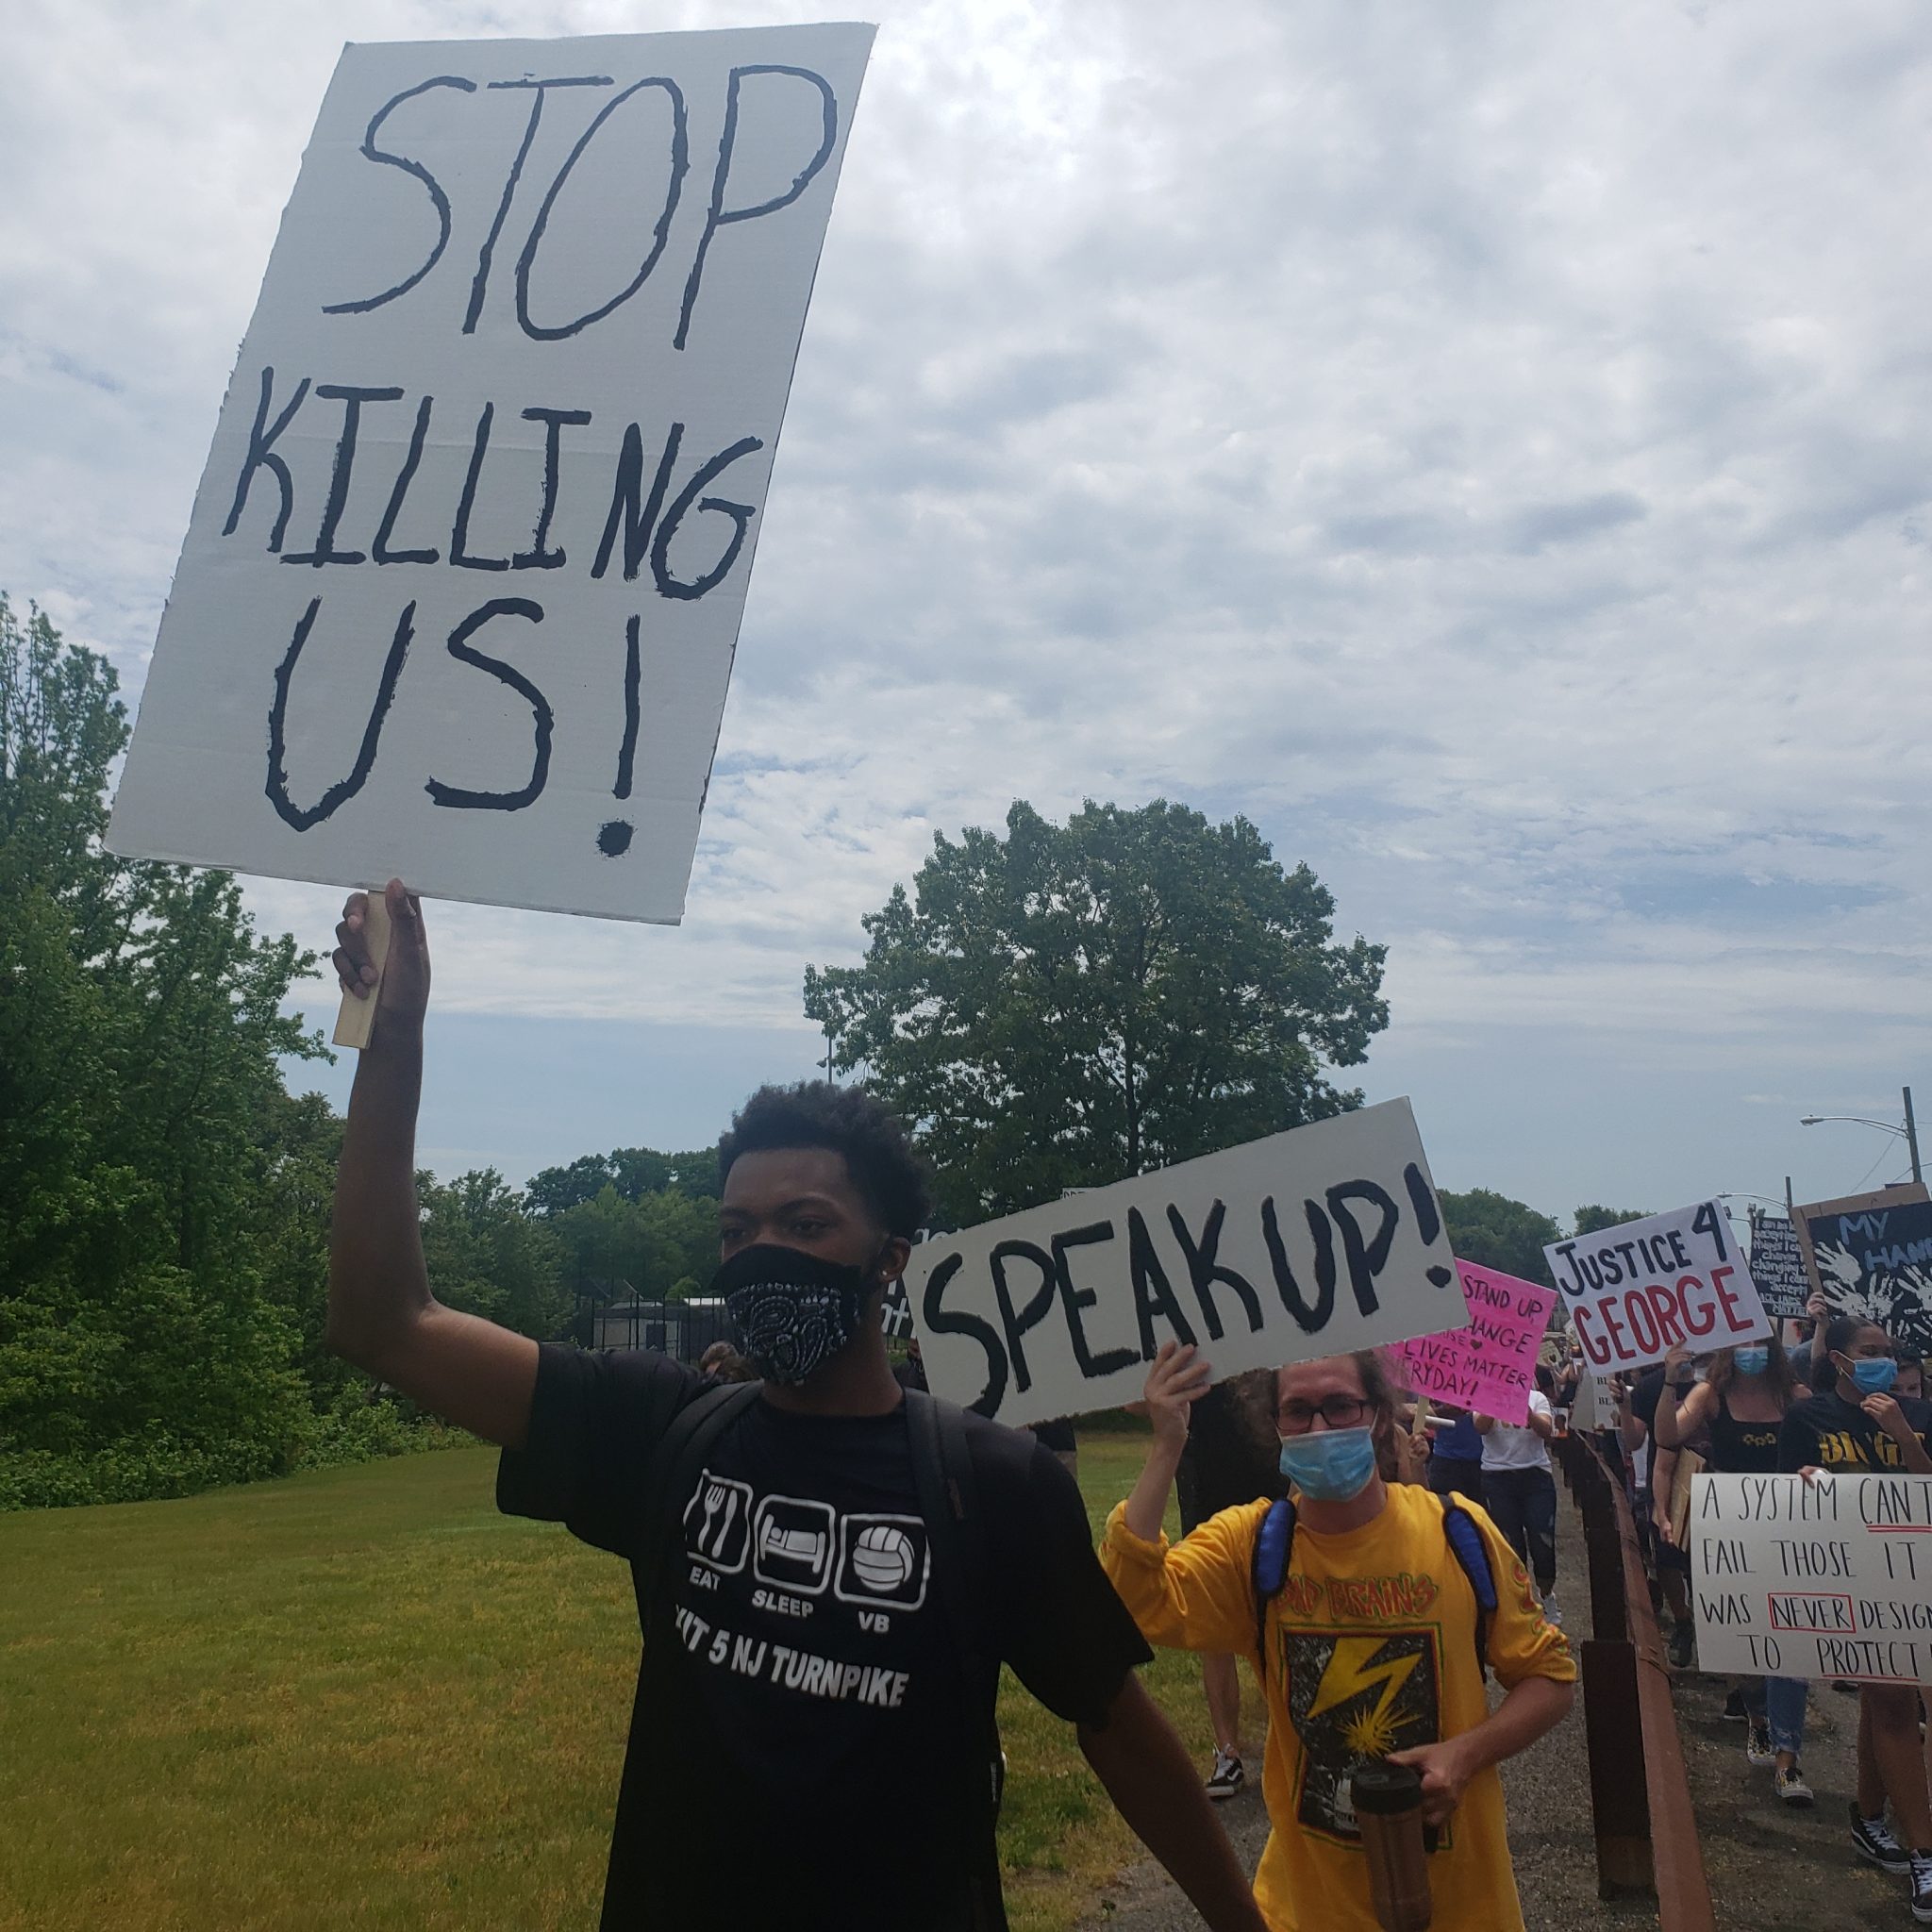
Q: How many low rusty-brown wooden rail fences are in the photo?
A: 1